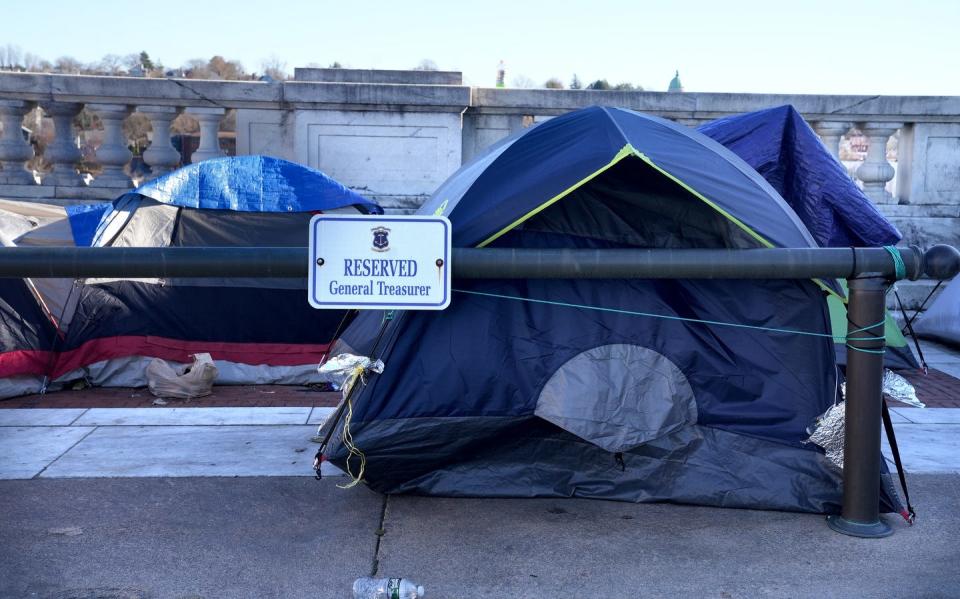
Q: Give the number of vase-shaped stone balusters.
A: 7